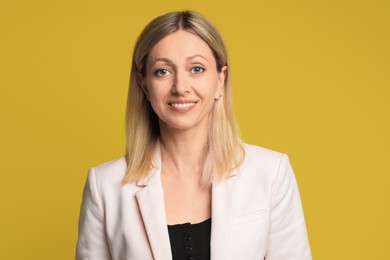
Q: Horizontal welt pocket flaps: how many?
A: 1